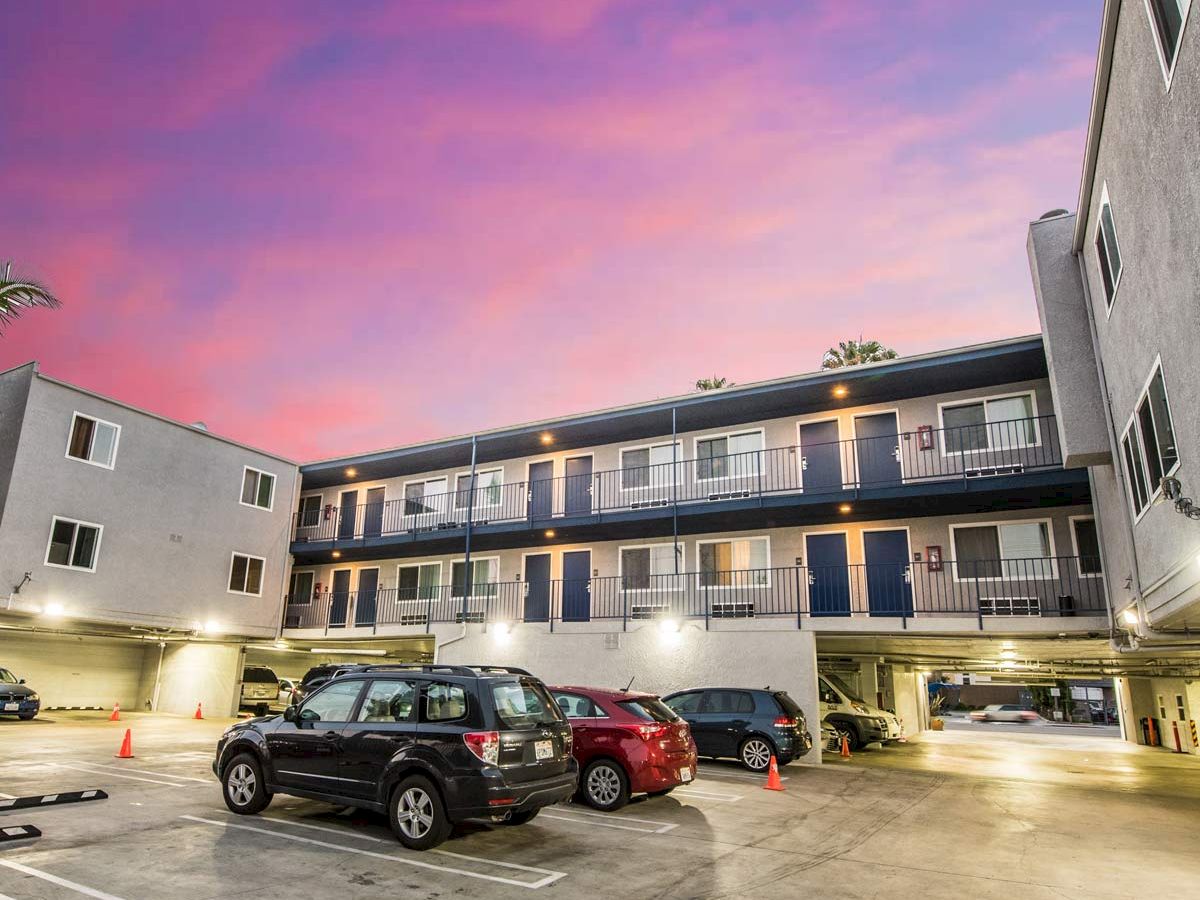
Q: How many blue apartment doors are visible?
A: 12